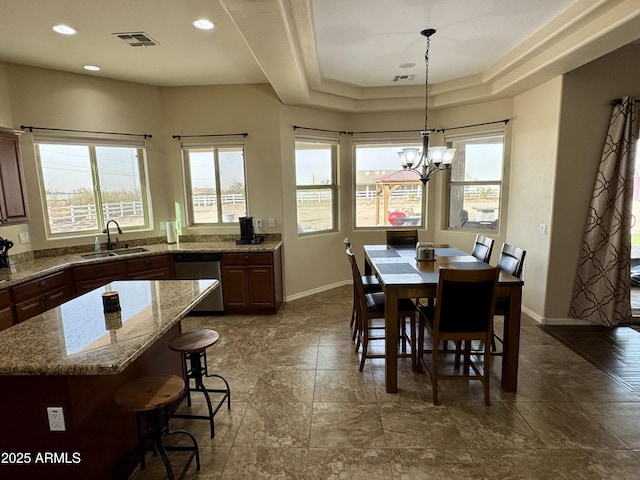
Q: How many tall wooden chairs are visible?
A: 6